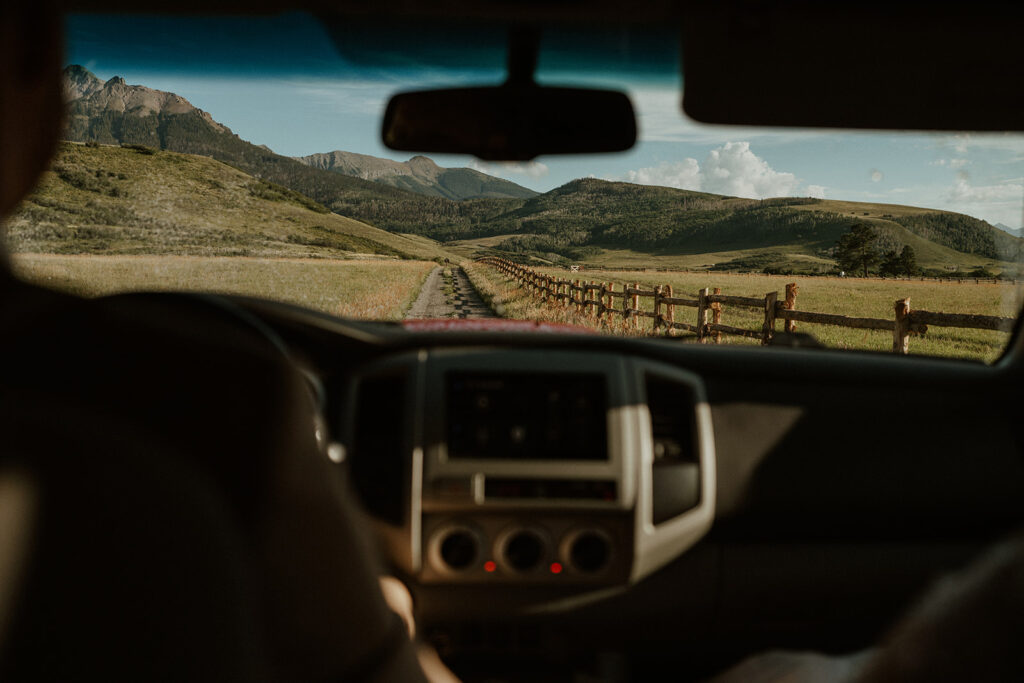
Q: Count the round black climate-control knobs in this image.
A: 3